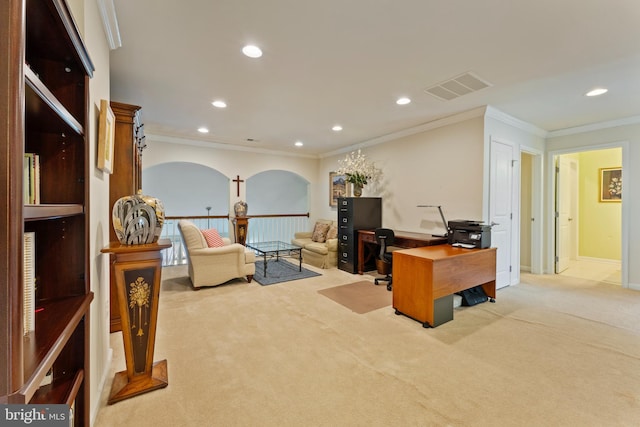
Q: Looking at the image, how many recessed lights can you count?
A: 7